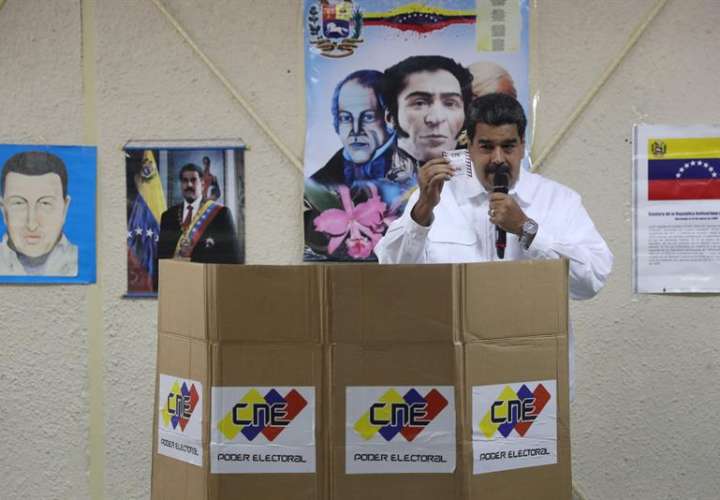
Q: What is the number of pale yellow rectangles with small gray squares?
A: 1